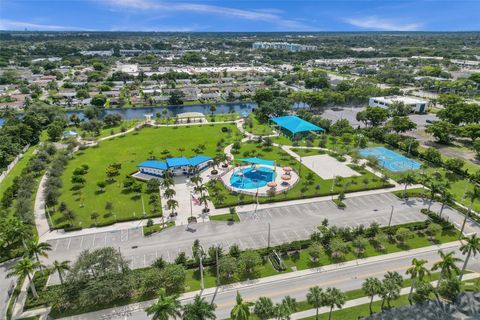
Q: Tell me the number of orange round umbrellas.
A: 3